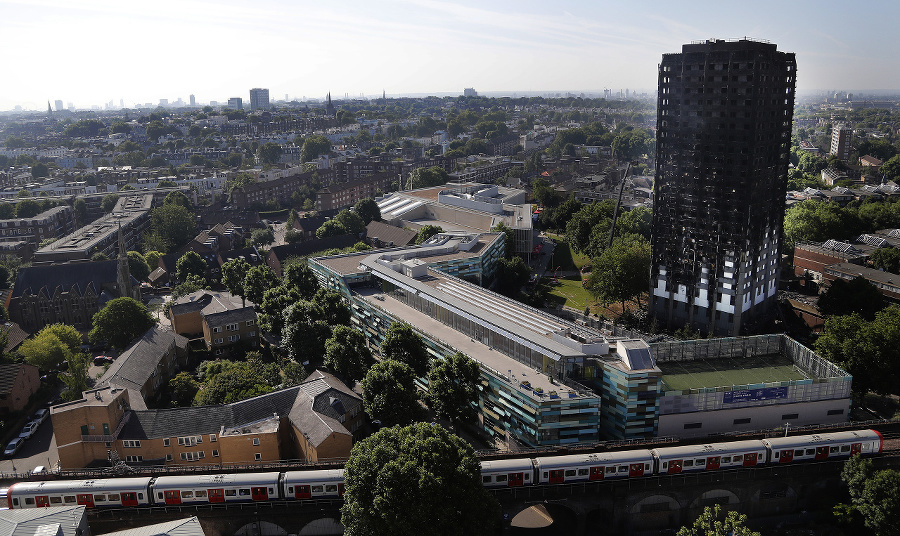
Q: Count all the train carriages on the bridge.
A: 7